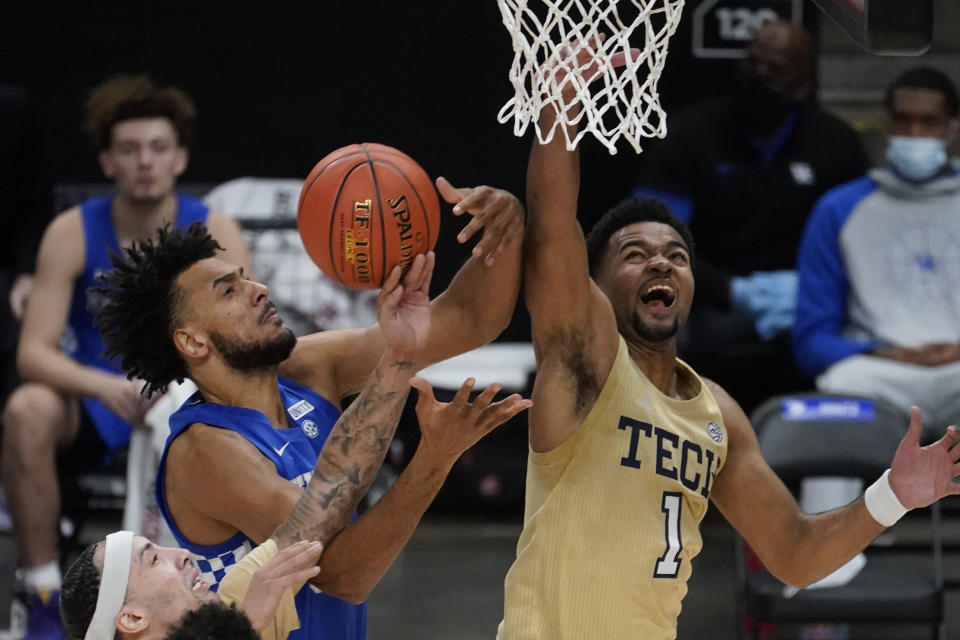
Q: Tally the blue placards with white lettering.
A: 1